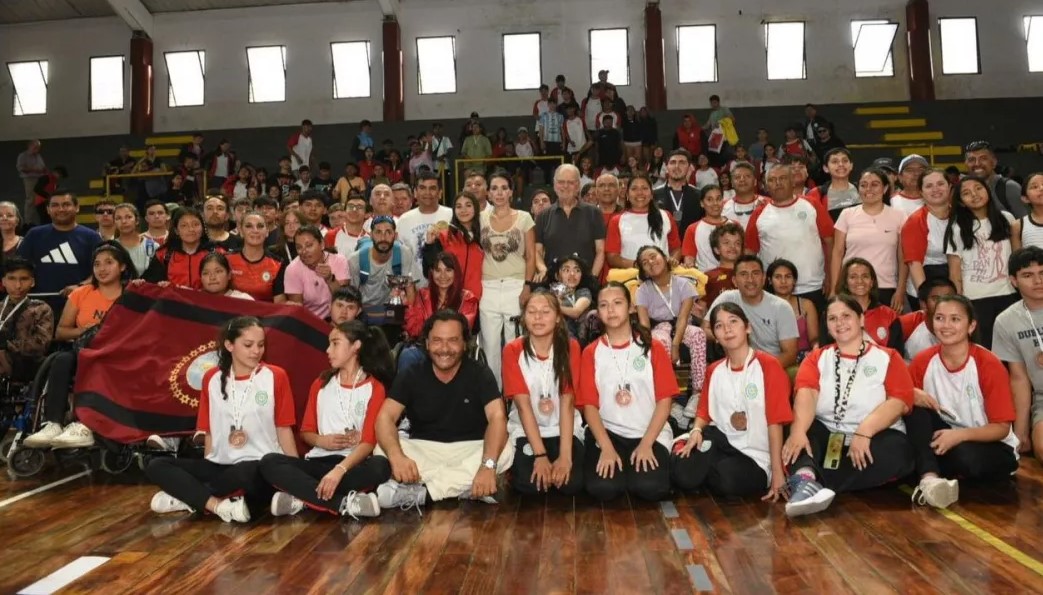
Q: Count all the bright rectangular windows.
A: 13